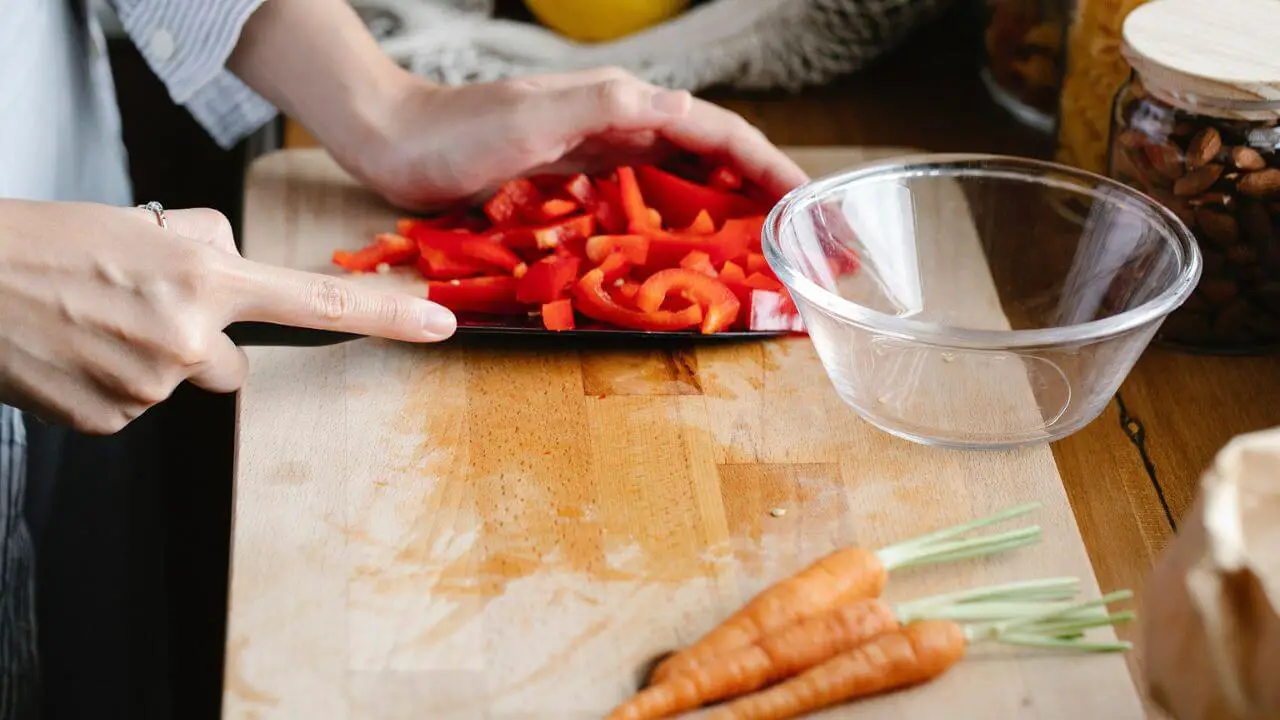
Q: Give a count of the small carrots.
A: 3